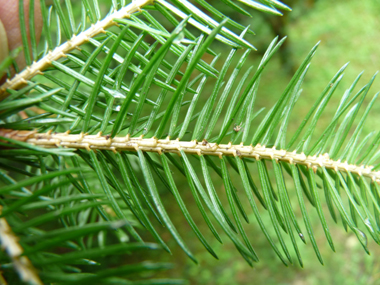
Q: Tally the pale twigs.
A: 3